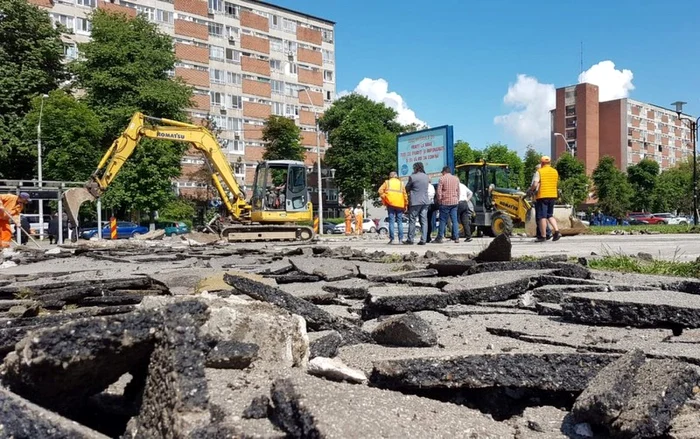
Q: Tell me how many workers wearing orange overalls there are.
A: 3